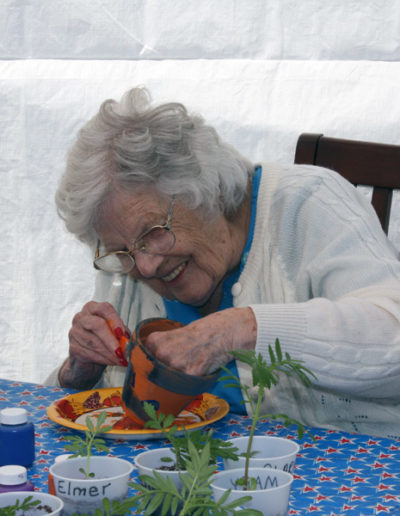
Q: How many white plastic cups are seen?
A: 5